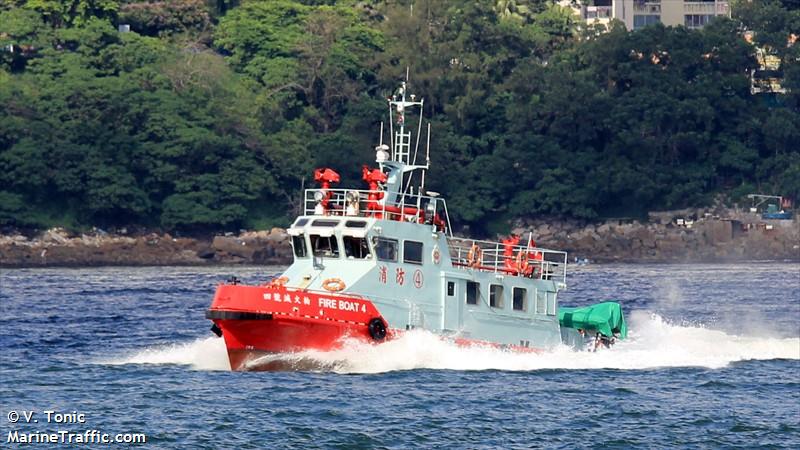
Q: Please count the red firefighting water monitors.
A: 3